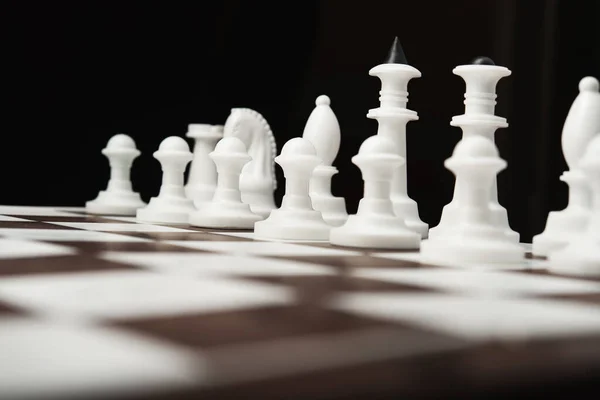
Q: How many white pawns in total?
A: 7